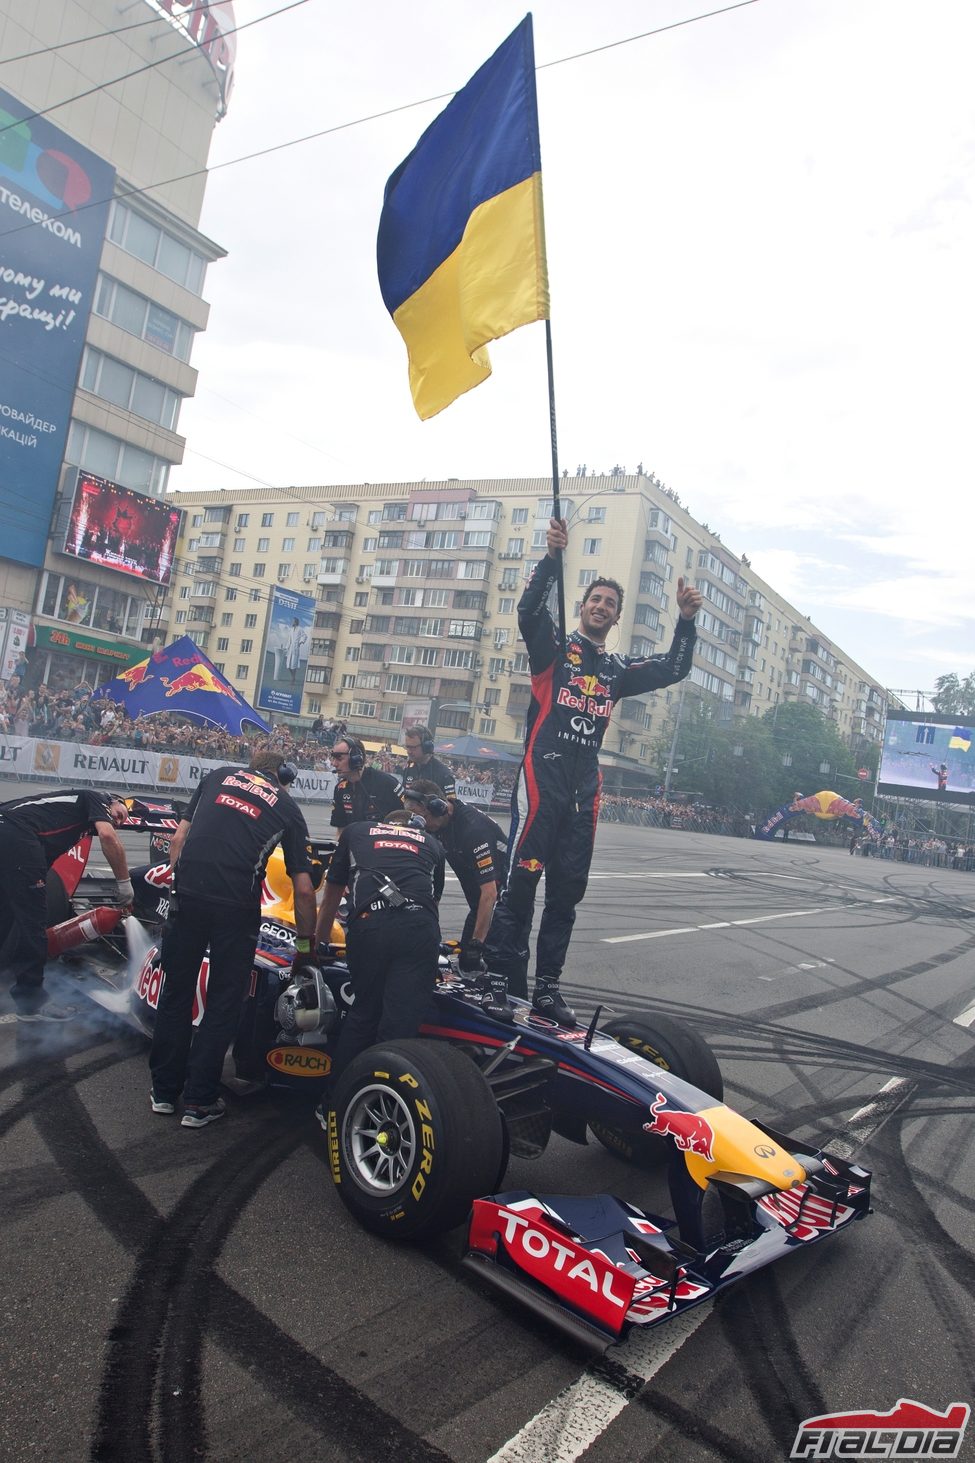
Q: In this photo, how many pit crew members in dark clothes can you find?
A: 6